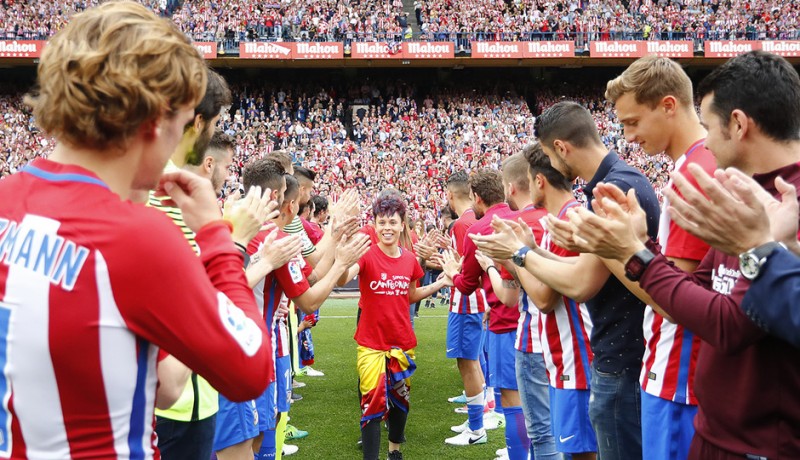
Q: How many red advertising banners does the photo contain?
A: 12